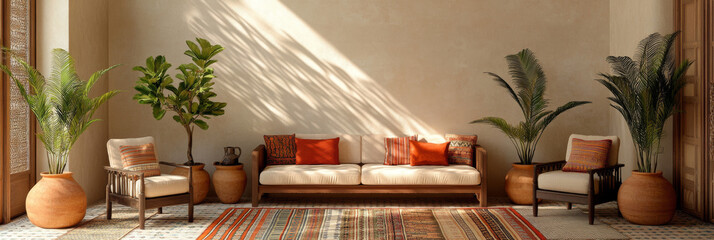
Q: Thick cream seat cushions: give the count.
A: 4